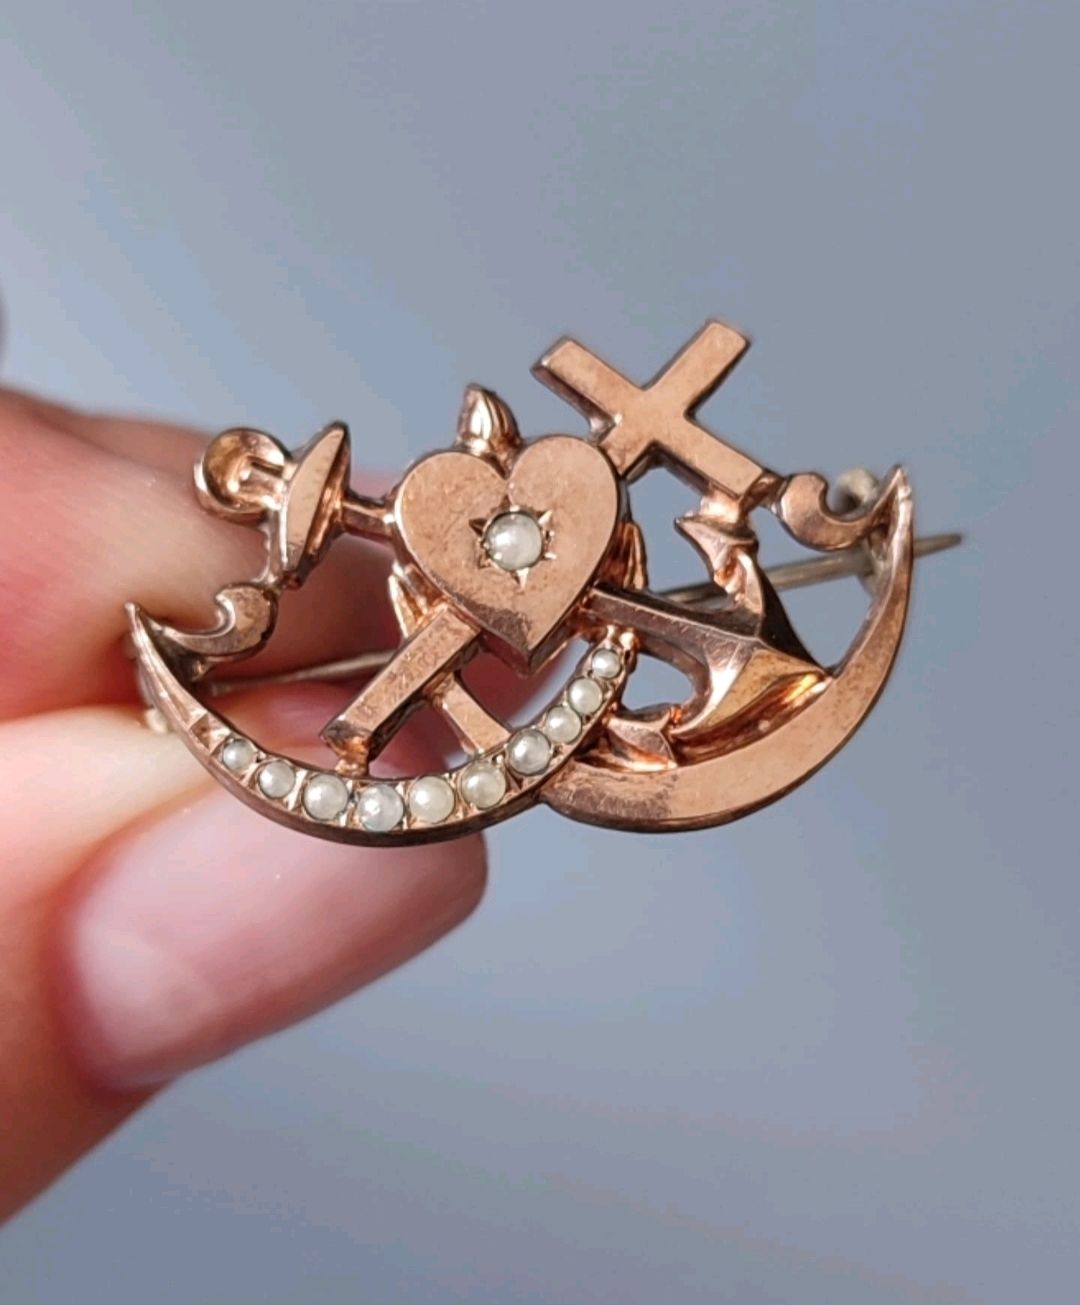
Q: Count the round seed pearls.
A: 11